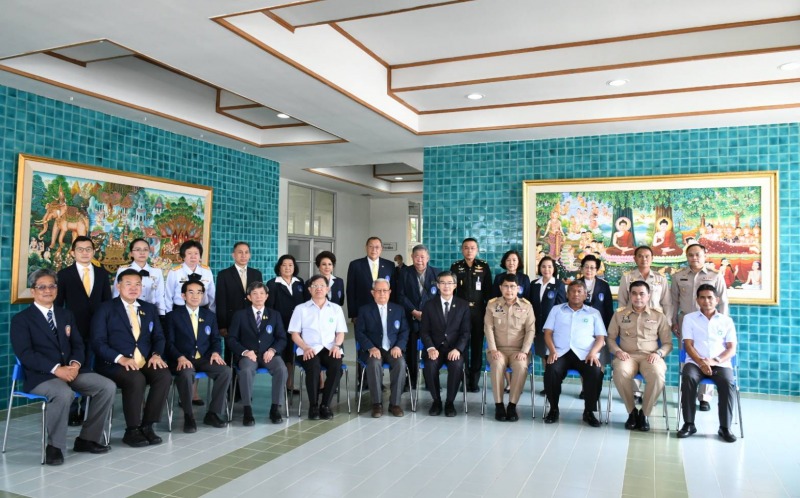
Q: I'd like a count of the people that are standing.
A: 14